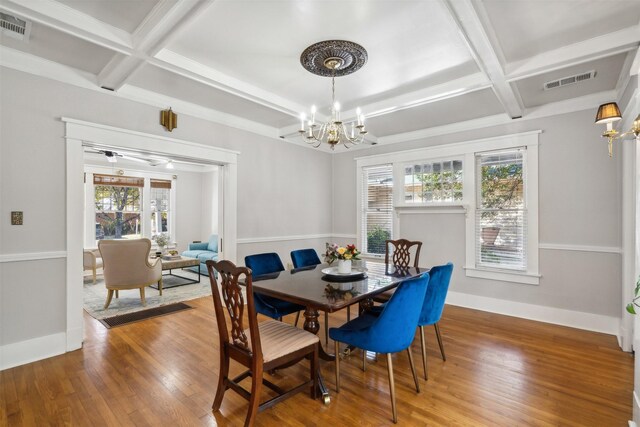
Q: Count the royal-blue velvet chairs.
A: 4